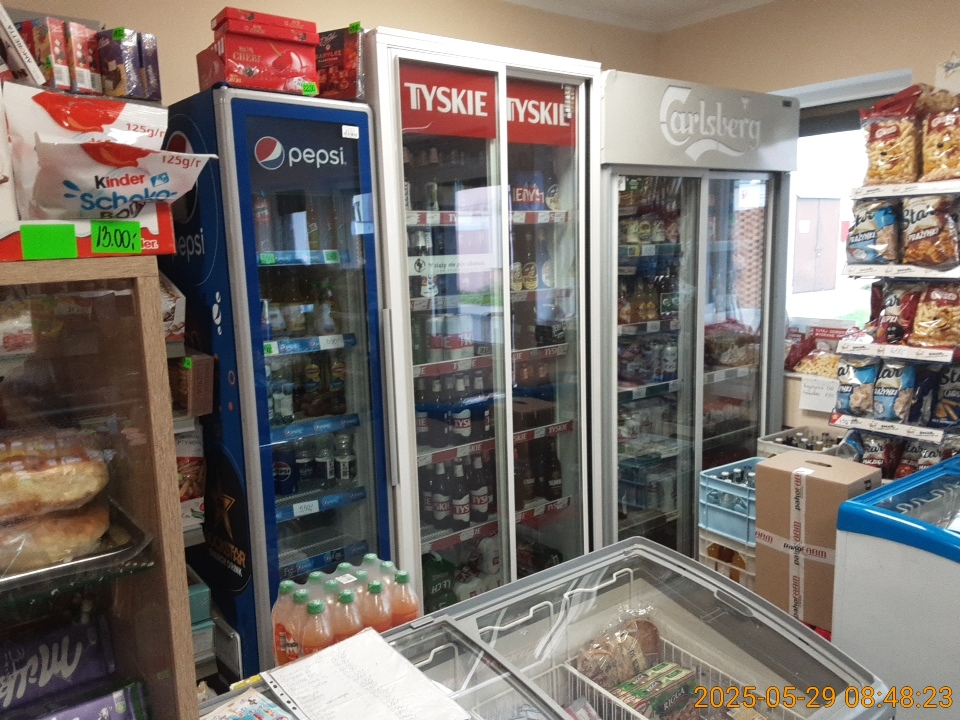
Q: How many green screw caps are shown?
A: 12